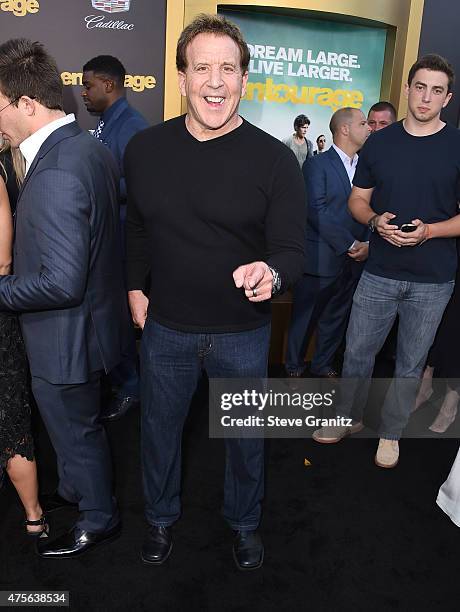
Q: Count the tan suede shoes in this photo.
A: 2